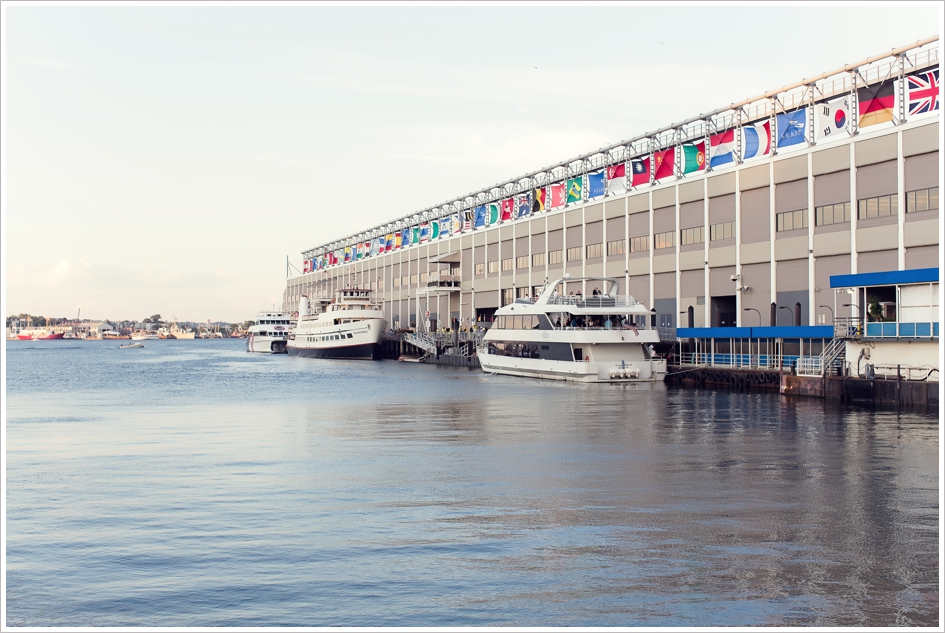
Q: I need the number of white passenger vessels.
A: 3